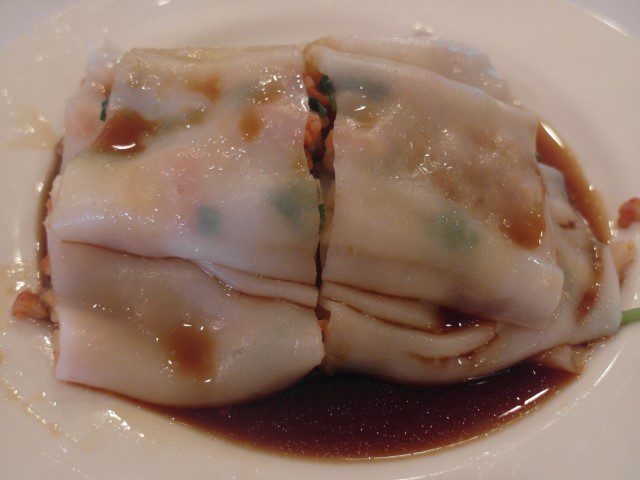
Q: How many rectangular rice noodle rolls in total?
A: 2